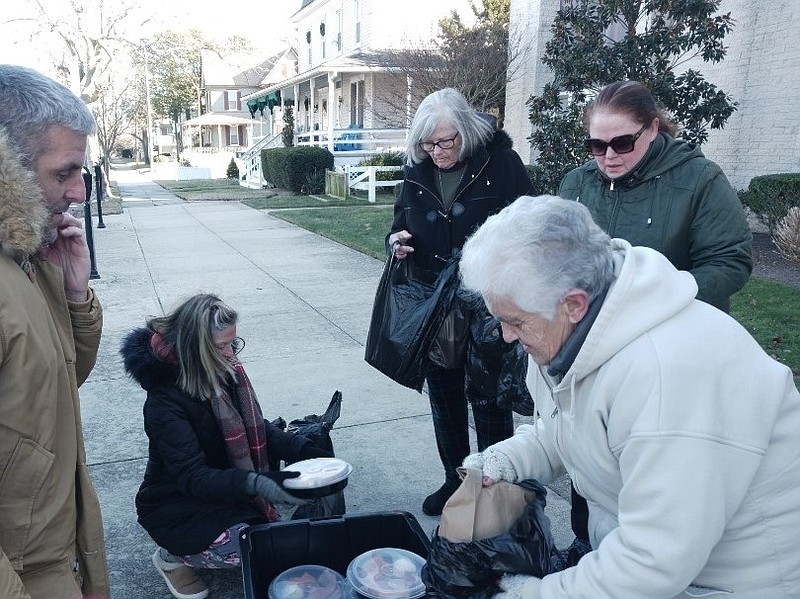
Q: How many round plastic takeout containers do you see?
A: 3